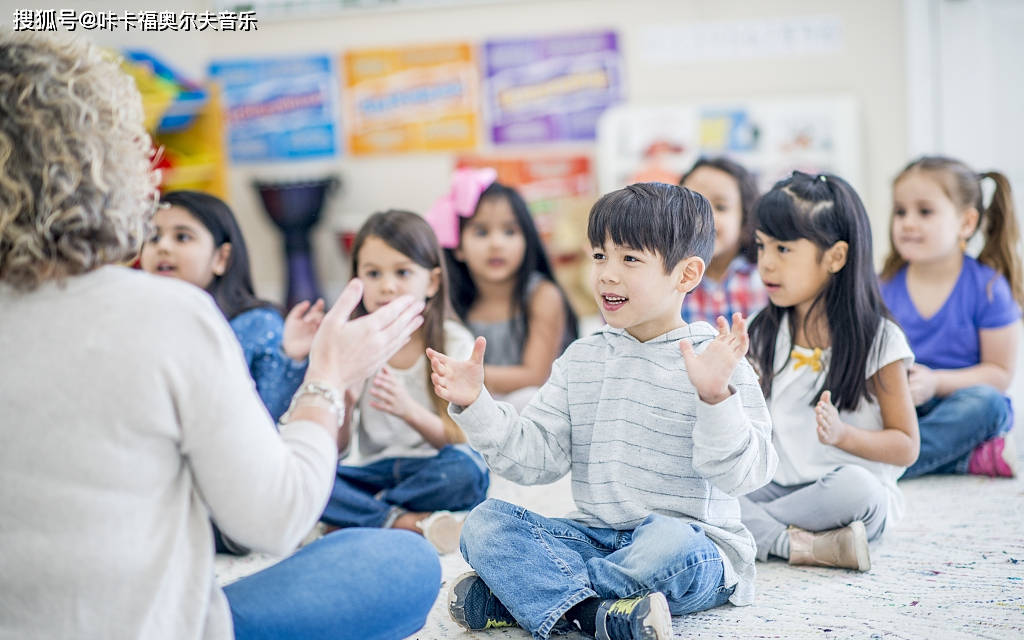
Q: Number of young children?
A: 7